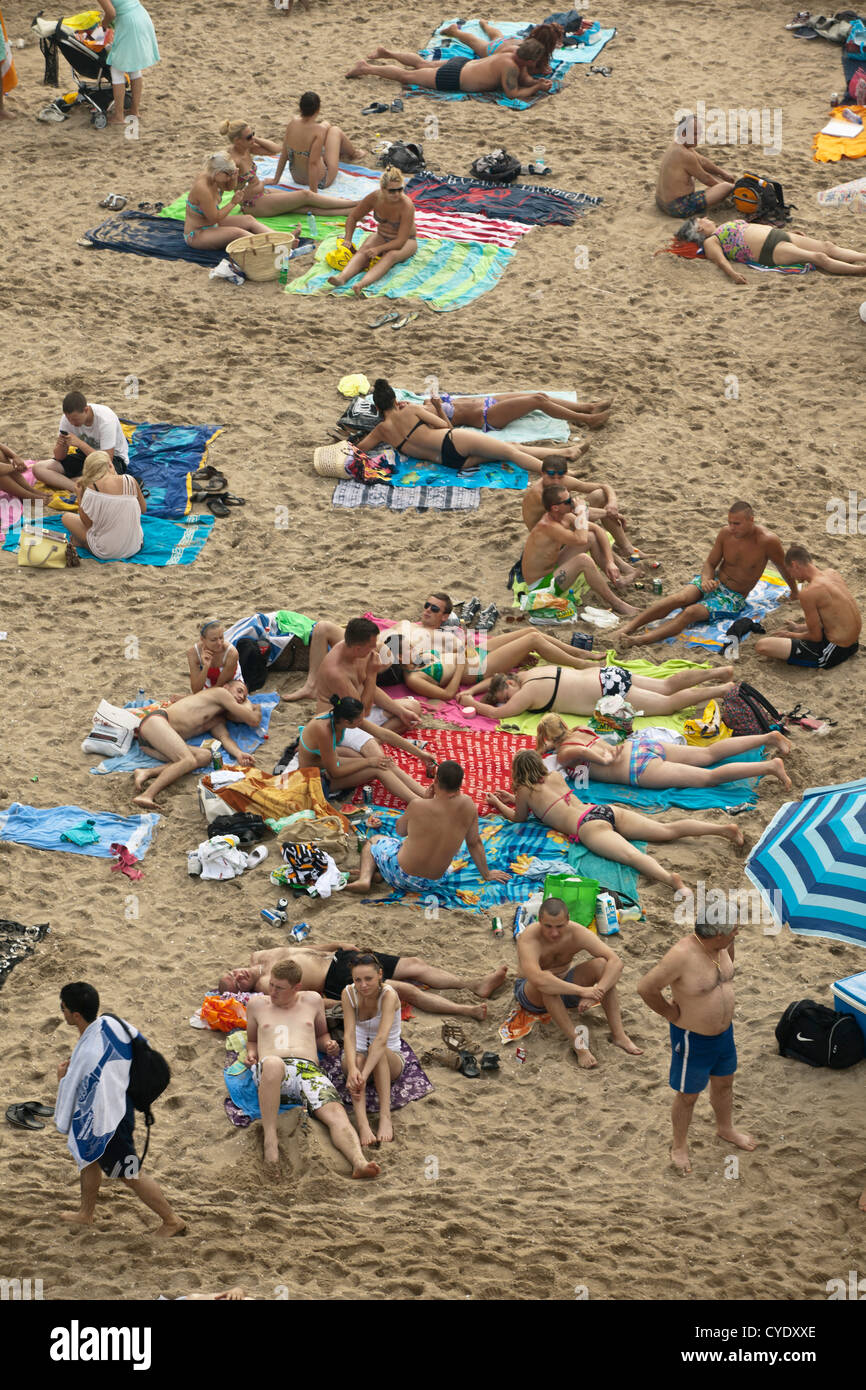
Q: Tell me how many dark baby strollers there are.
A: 1